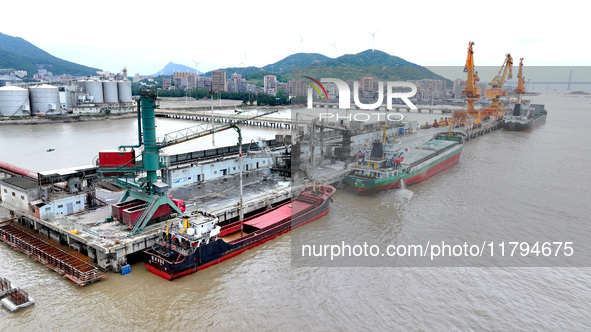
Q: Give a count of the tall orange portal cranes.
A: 3